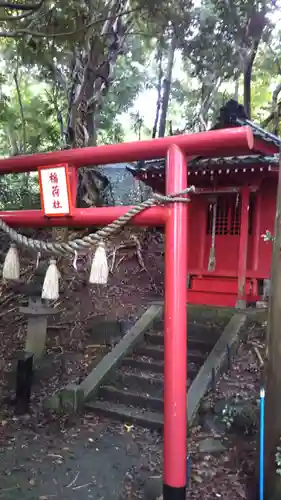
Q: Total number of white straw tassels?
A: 3